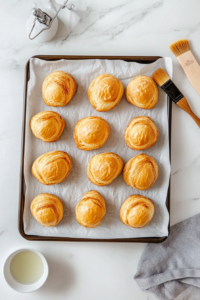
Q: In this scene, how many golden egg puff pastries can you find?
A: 12